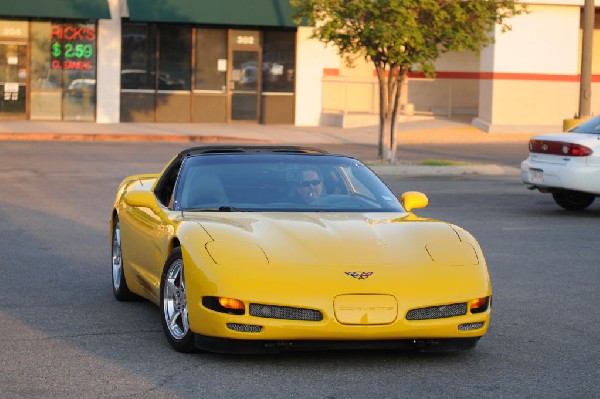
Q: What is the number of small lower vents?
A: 2